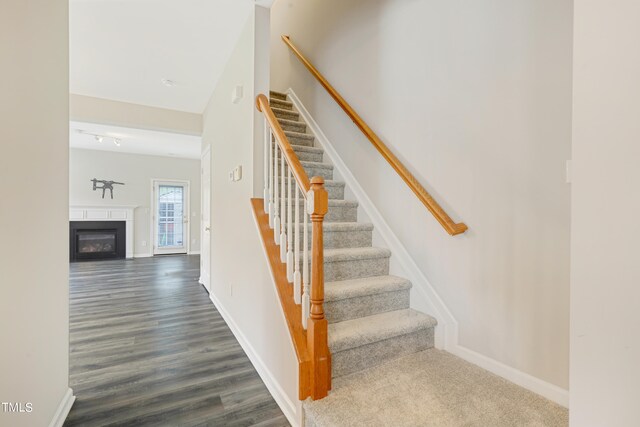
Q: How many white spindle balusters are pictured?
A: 7